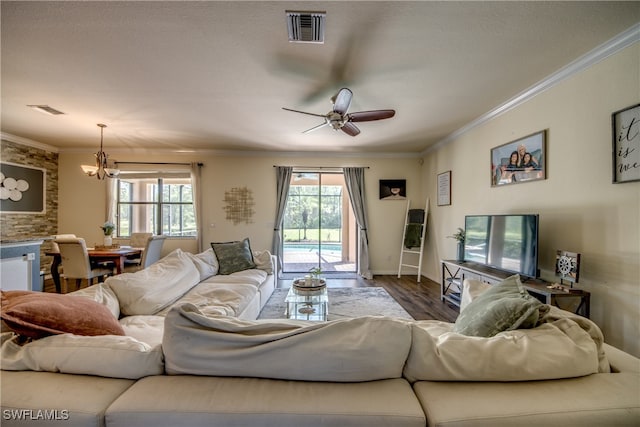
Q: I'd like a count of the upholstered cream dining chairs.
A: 4